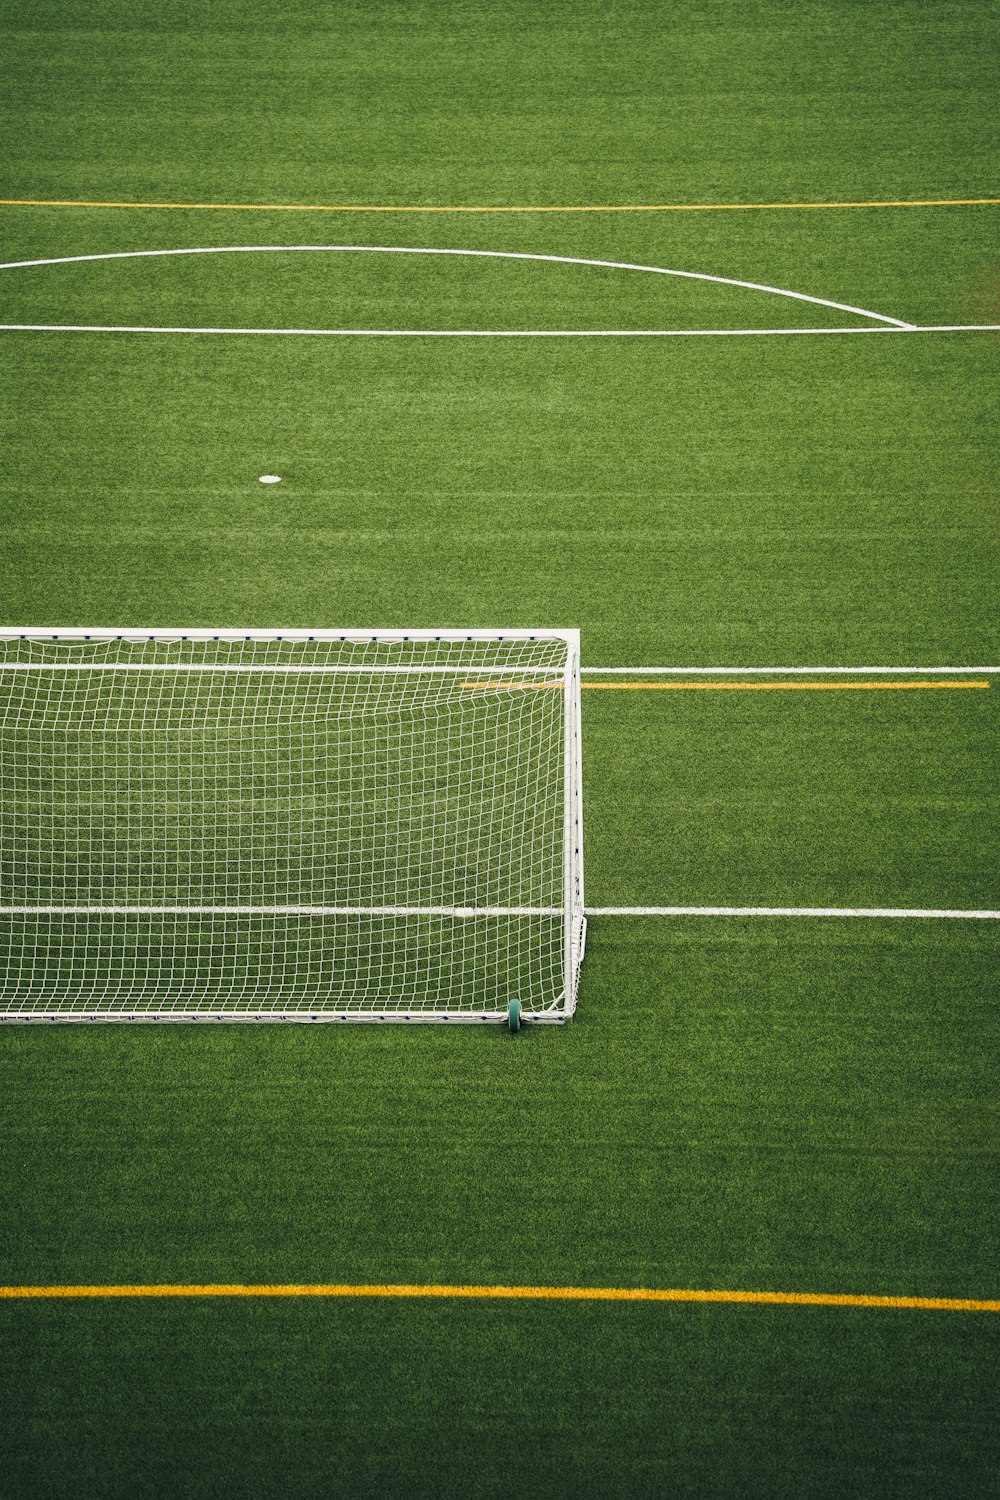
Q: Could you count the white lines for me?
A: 4